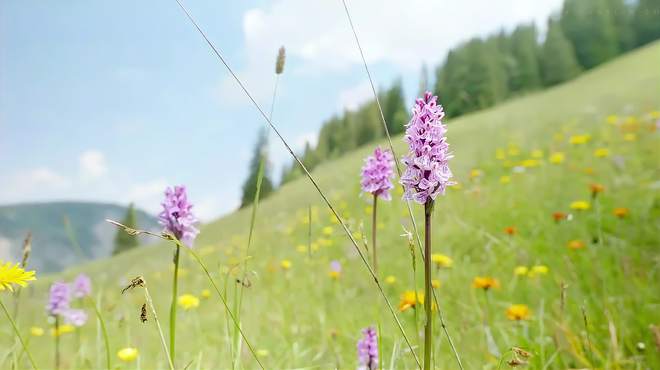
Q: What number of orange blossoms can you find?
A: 8